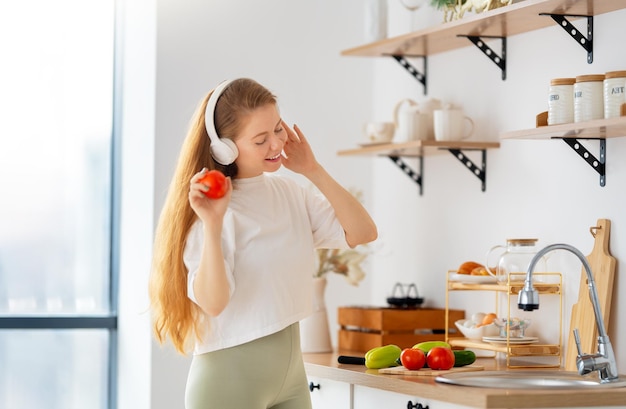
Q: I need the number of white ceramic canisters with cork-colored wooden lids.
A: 3